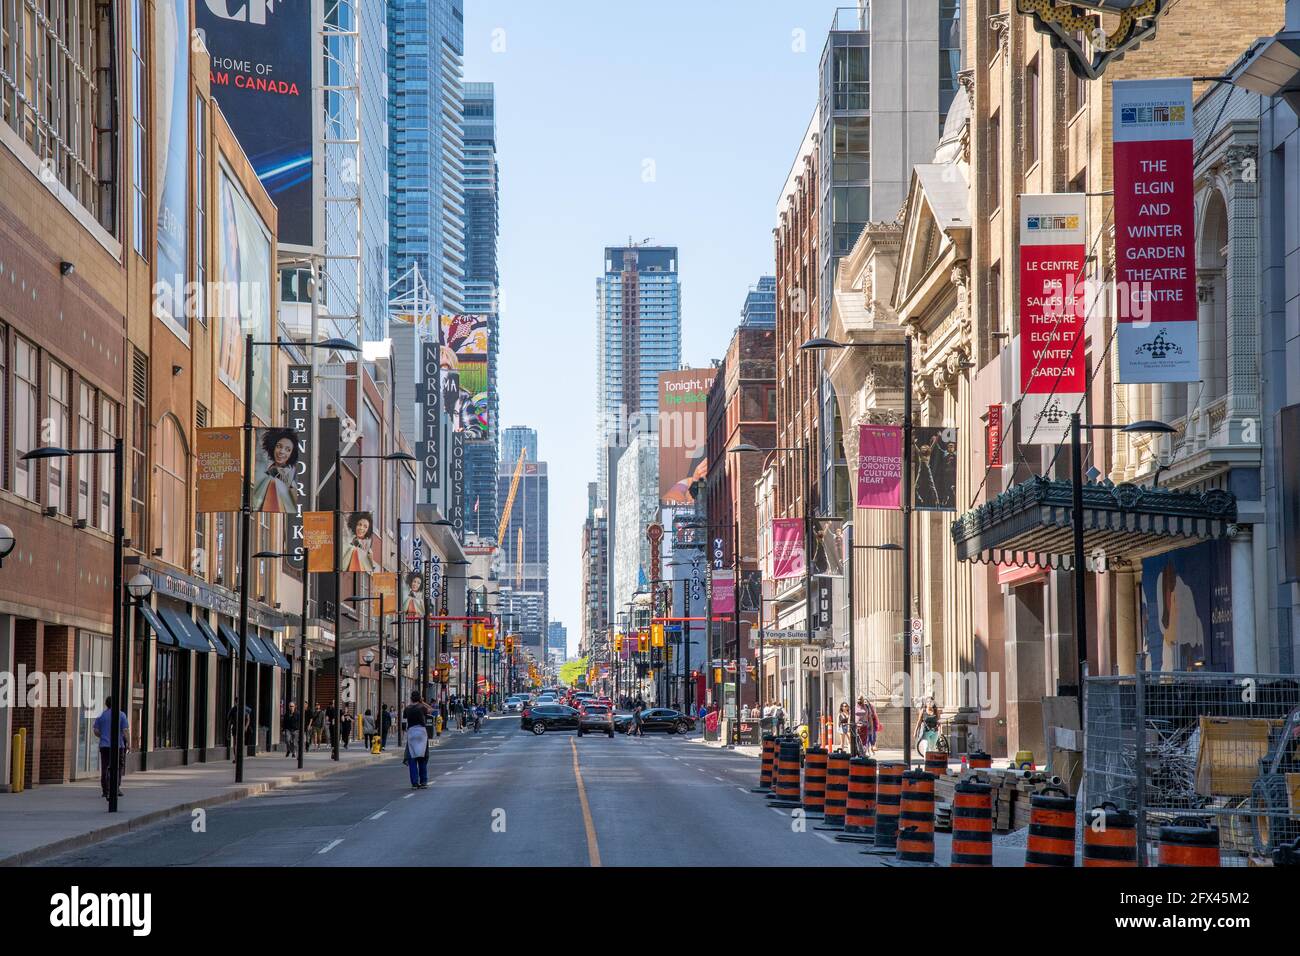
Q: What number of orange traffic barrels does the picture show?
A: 14